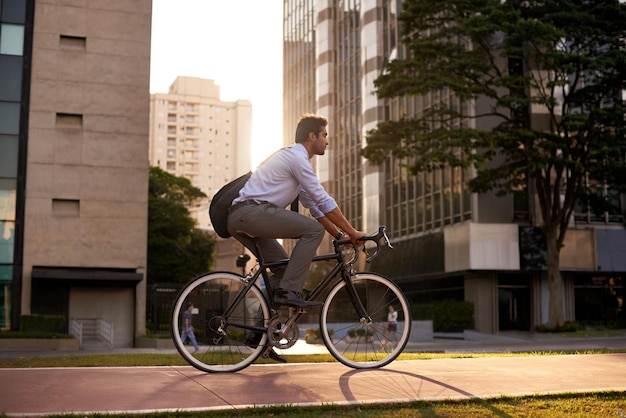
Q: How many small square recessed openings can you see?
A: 3